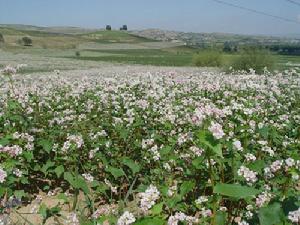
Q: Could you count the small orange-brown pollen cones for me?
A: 0